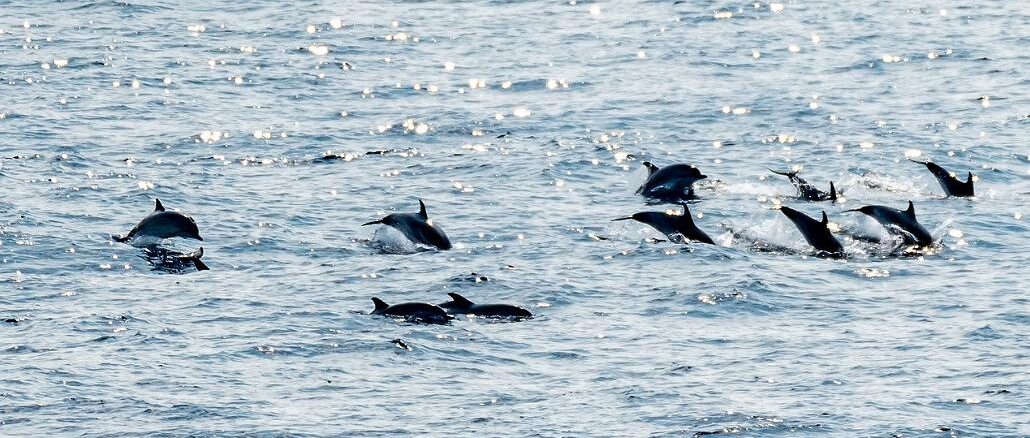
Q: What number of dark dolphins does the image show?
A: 11